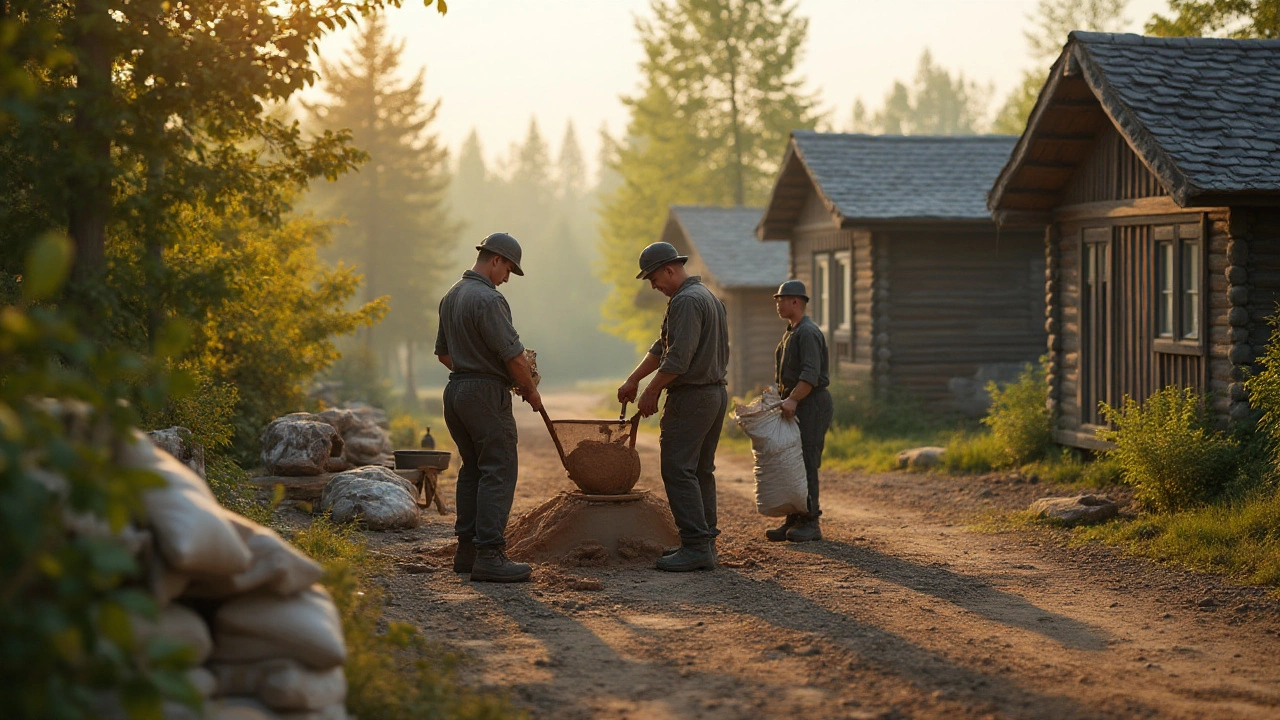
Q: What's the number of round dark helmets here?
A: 3